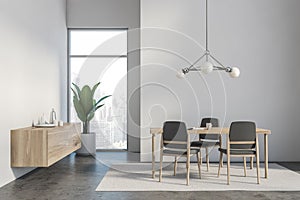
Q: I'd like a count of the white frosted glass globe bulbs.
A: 3